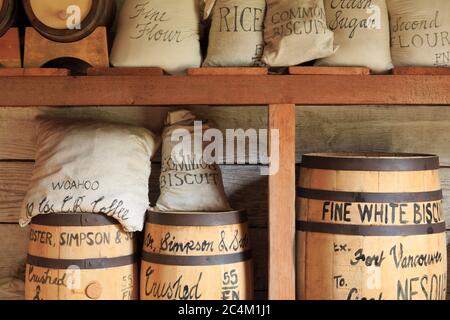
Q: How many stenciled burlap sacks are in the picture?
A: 7